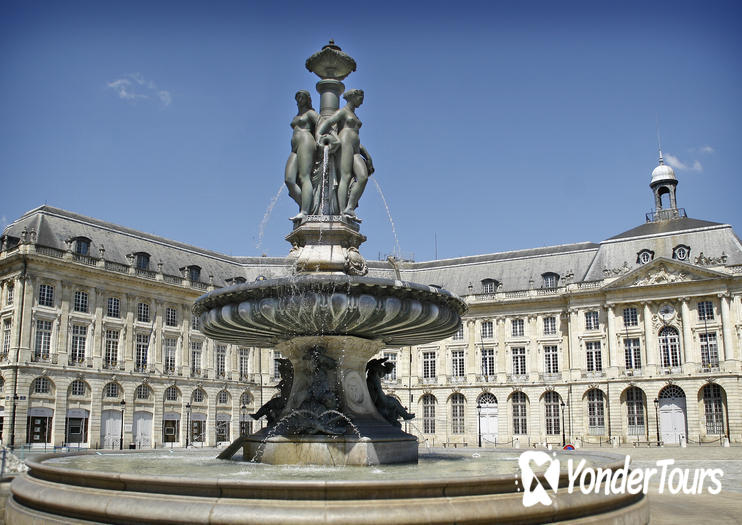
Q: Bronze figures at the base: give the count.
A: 3